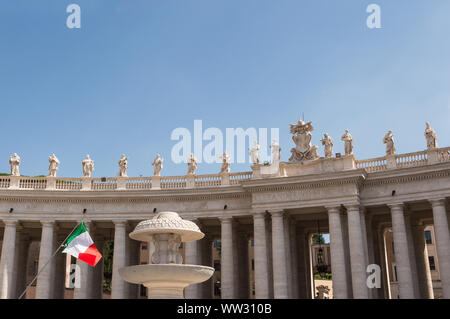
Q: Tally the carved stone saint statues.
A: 13